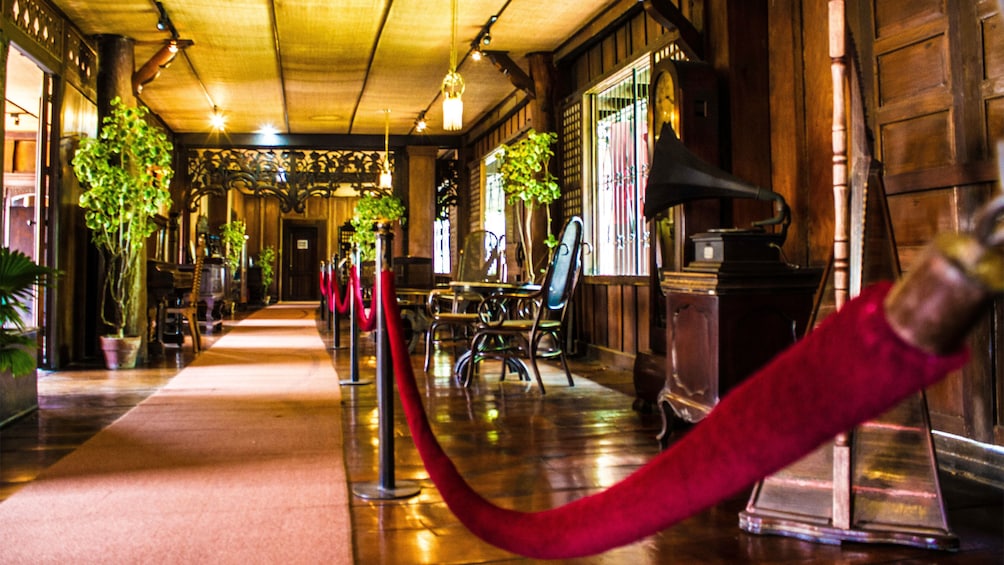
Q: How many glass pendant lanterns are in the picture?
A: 2